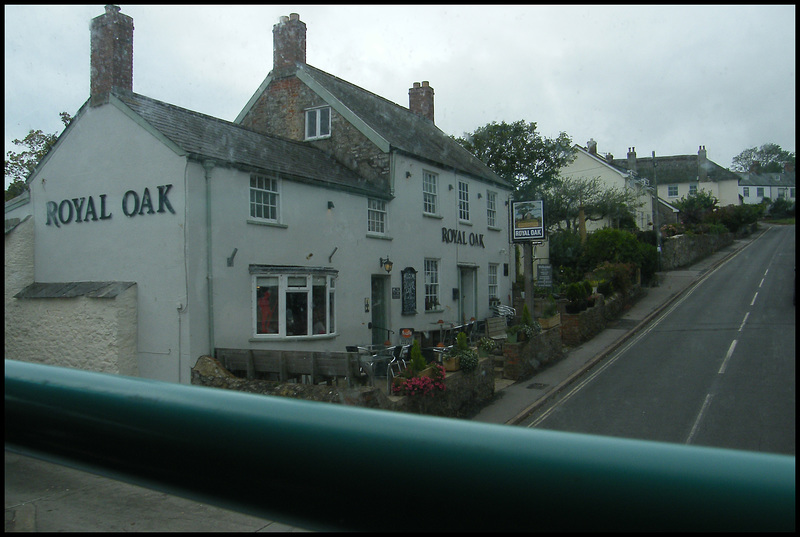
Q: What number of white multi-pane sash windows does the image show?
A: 7